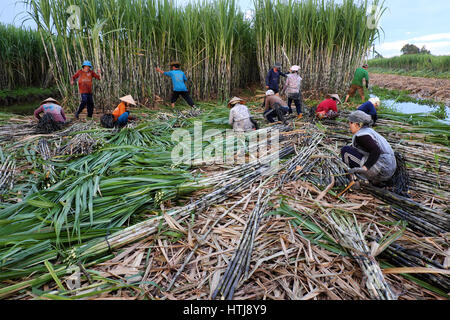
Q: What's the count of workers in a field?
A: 12